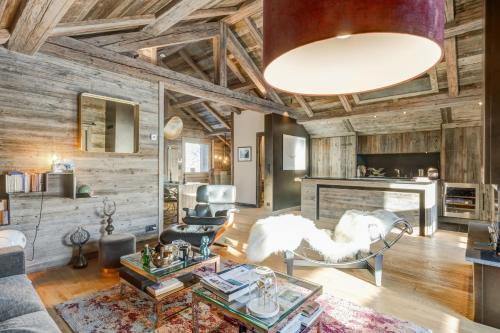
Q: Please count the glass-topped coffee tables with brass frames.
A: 2